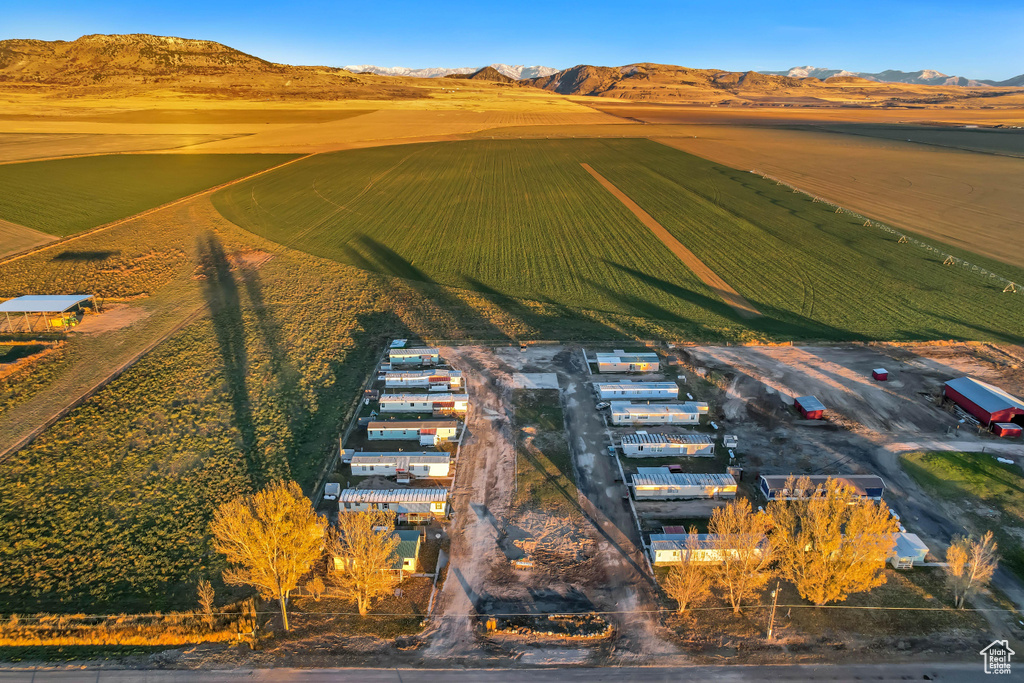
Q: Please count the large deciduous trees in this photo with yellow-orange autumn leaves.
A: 6